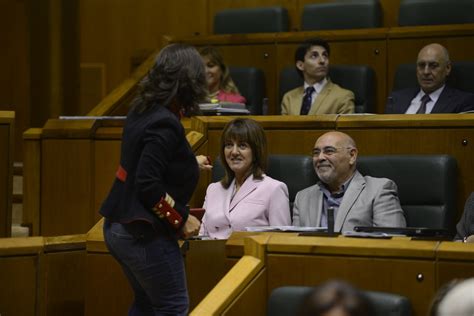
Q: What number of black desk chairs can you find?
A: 9